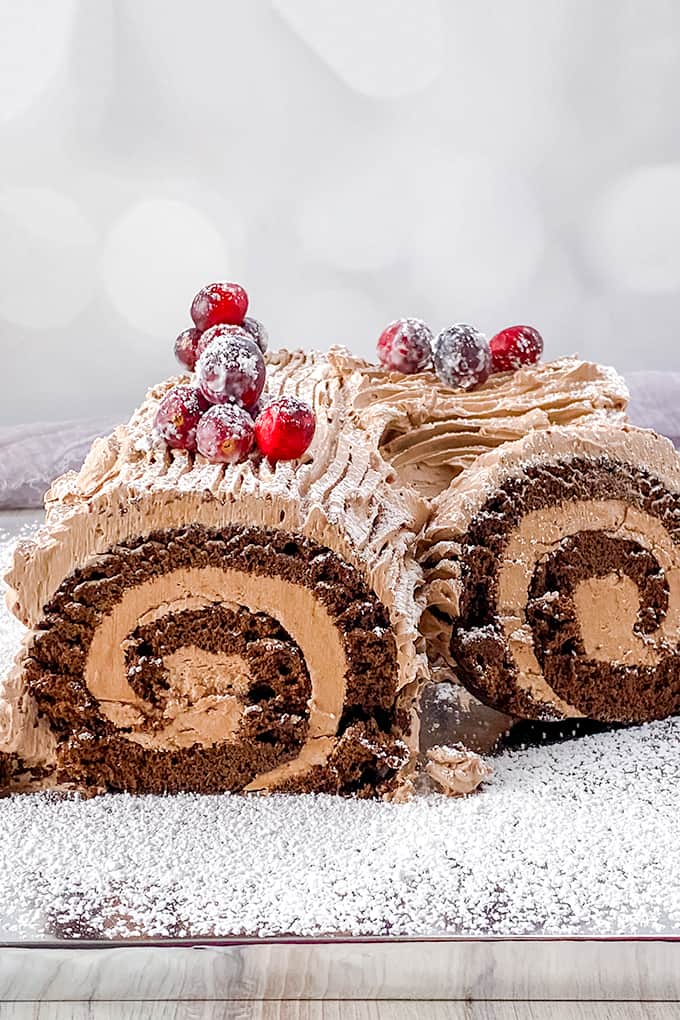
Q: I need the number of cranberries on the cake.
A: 11